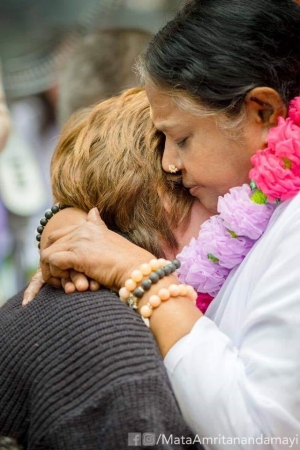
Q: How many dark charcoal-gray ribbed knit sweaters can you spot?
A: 1